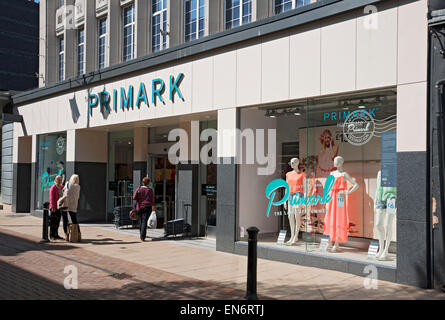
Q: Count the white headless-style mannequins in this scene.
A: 3